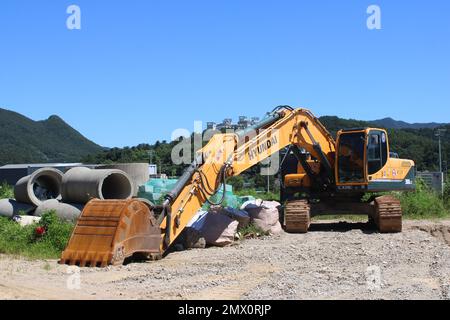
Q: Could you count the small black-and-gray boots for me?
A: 0